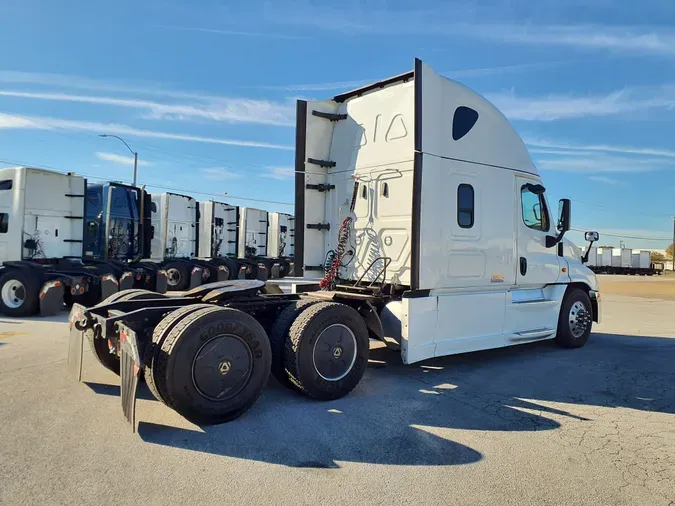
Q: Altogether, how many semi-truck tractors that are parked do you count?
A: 7